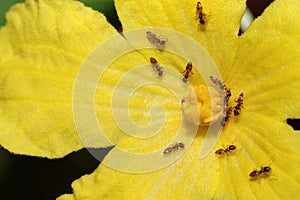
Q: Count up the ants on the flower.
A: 11